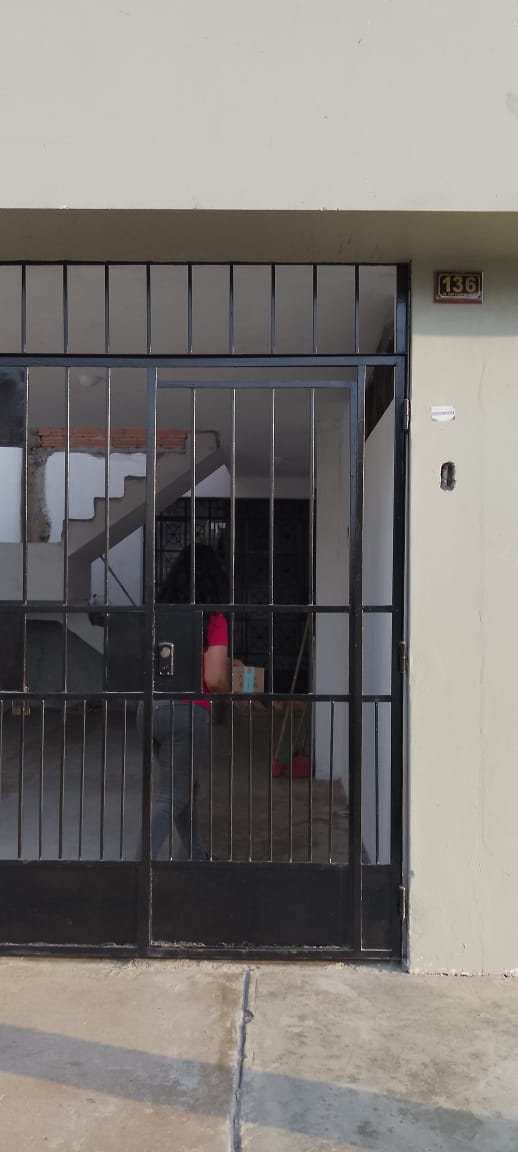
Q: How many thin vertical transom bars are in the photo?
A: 9